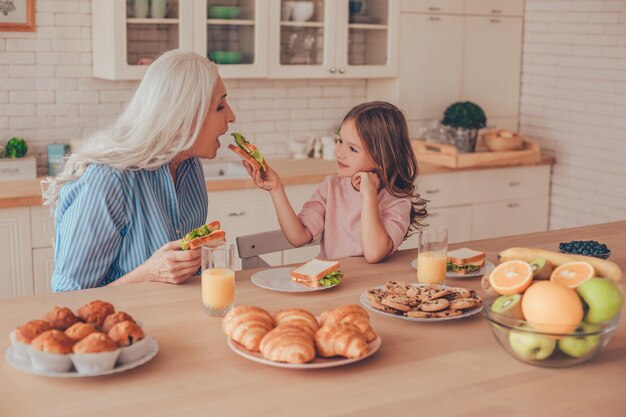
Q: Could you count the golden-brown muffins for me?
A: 8